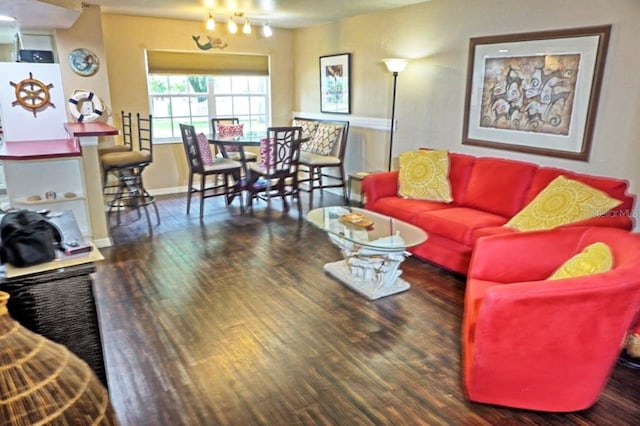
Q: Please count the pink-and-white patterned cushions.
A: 3